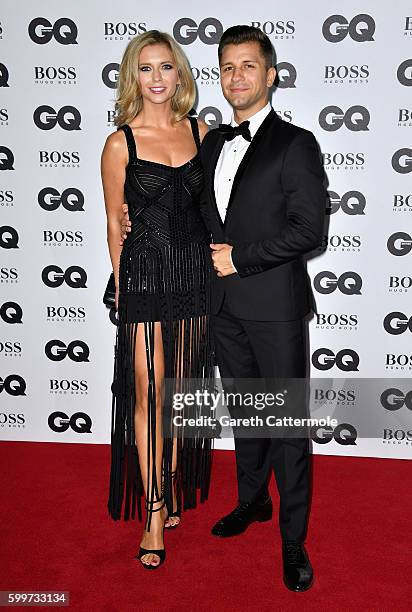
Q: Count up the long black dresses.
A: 1